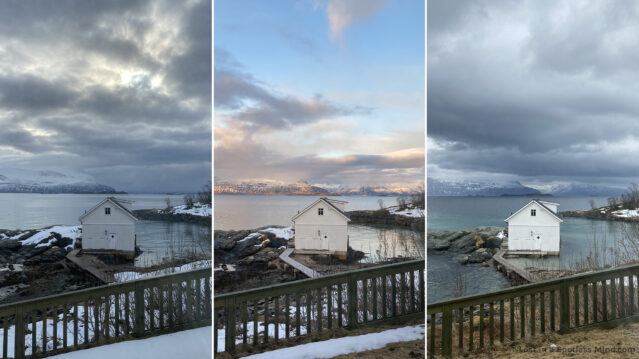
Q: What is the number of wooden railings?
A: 3